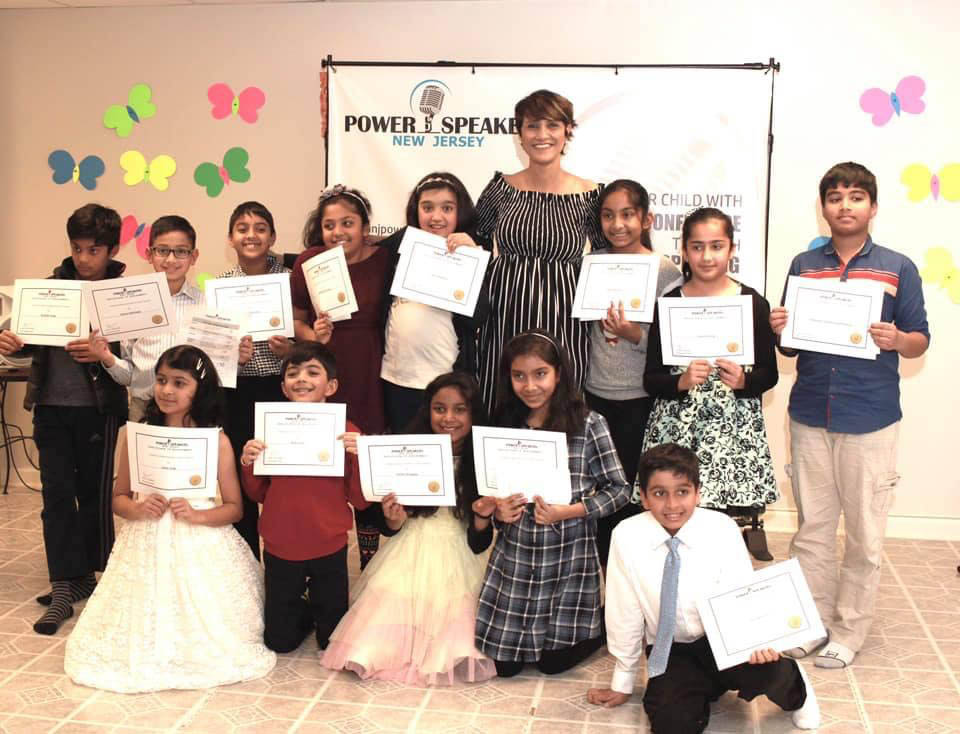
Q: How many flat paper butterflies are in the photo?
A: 11